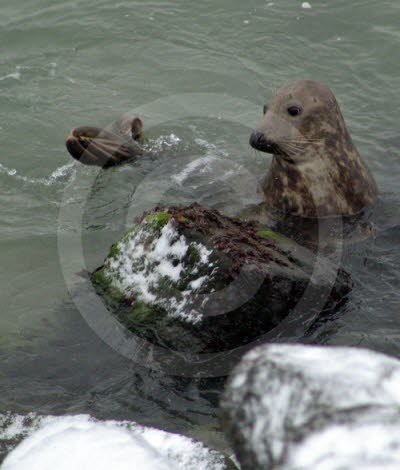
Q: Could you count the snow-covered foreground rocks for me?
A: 2